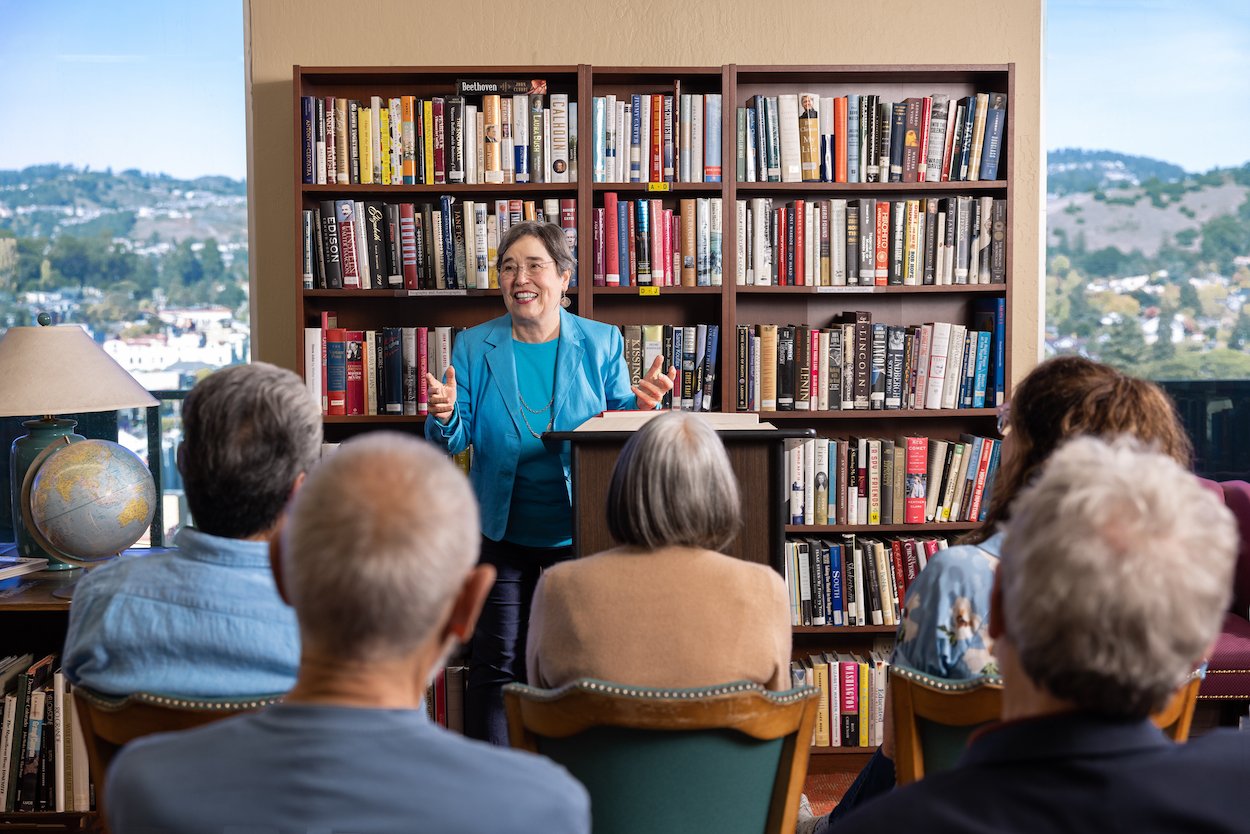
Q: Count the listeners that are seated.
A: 5